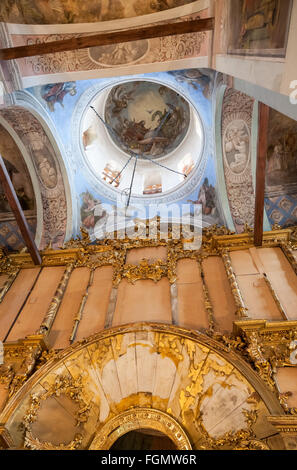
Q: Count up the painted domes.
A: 1